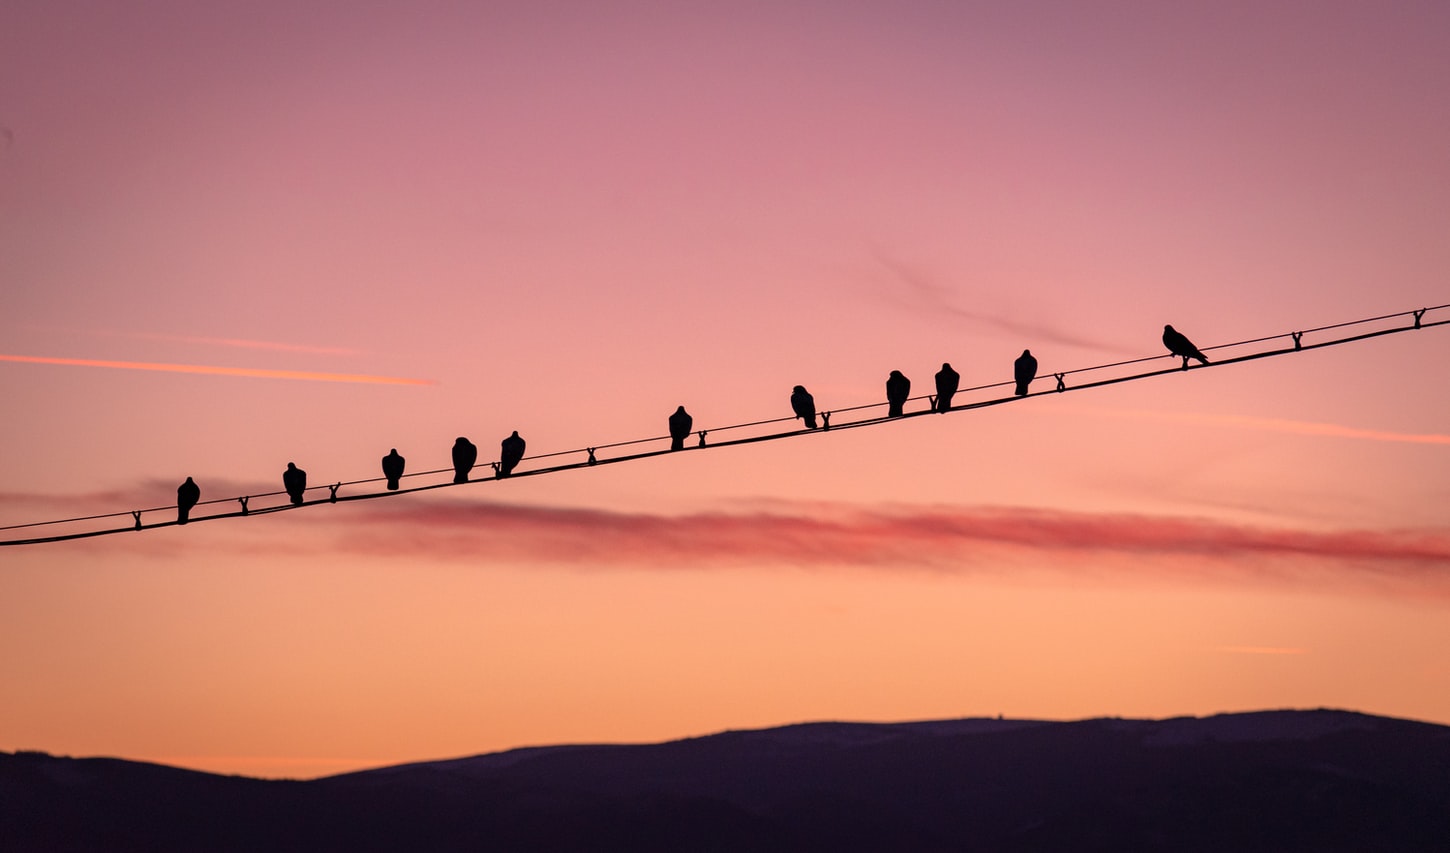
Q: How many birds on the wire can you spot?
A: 11